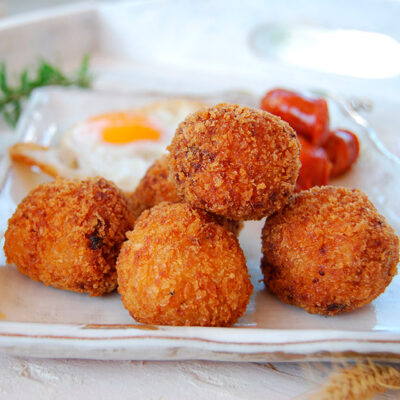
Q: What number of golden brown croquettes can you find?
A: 5